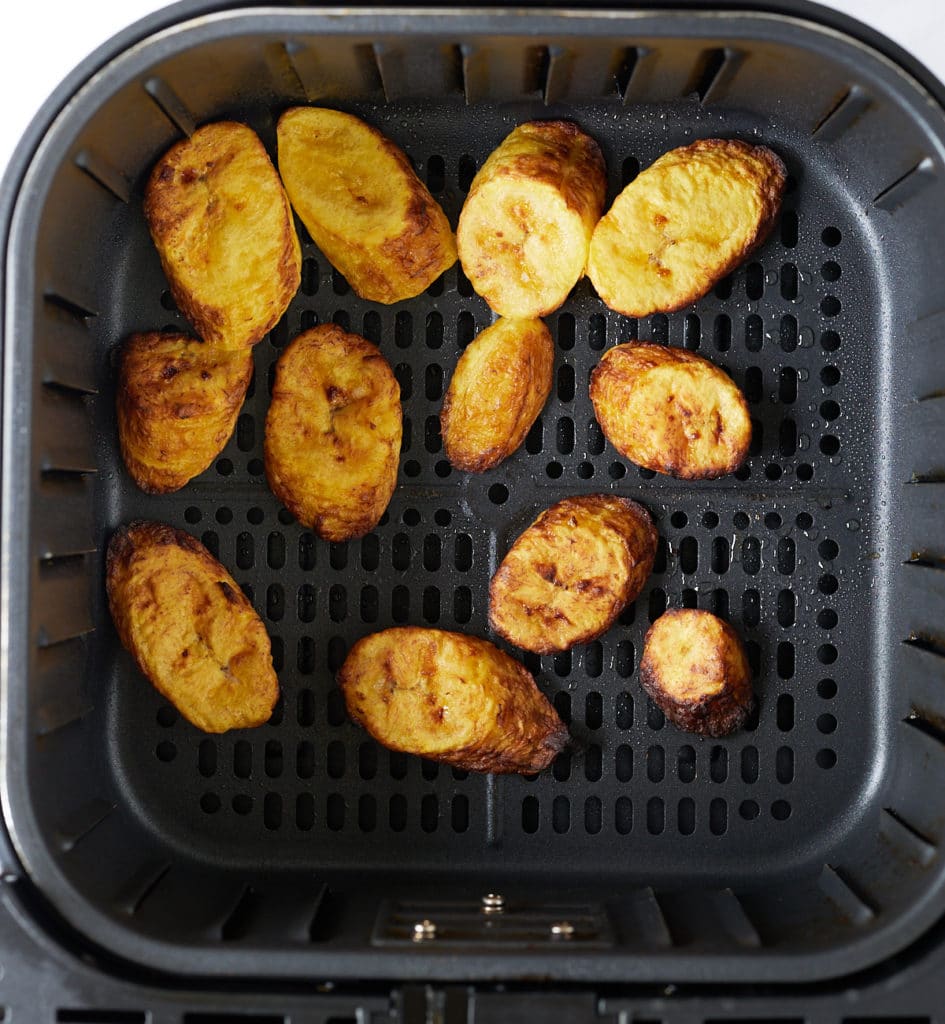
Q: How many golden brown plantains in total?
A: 12